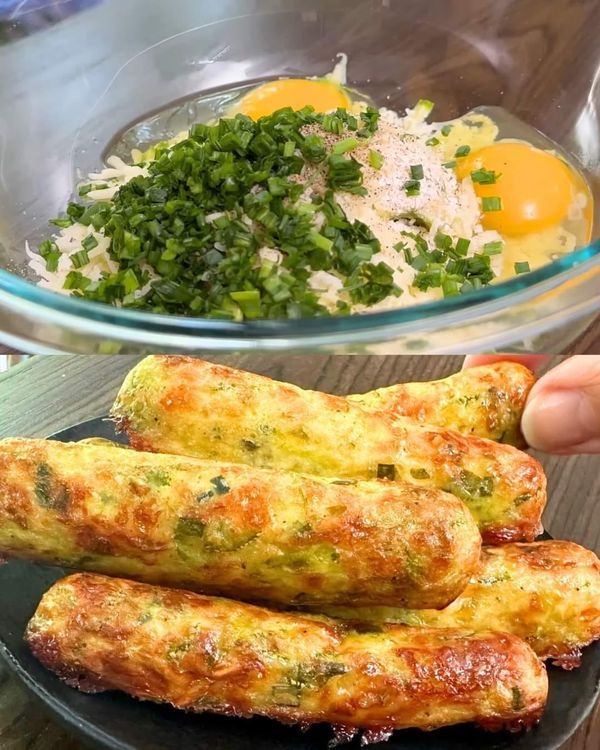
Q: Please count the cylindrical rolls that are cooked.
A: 5